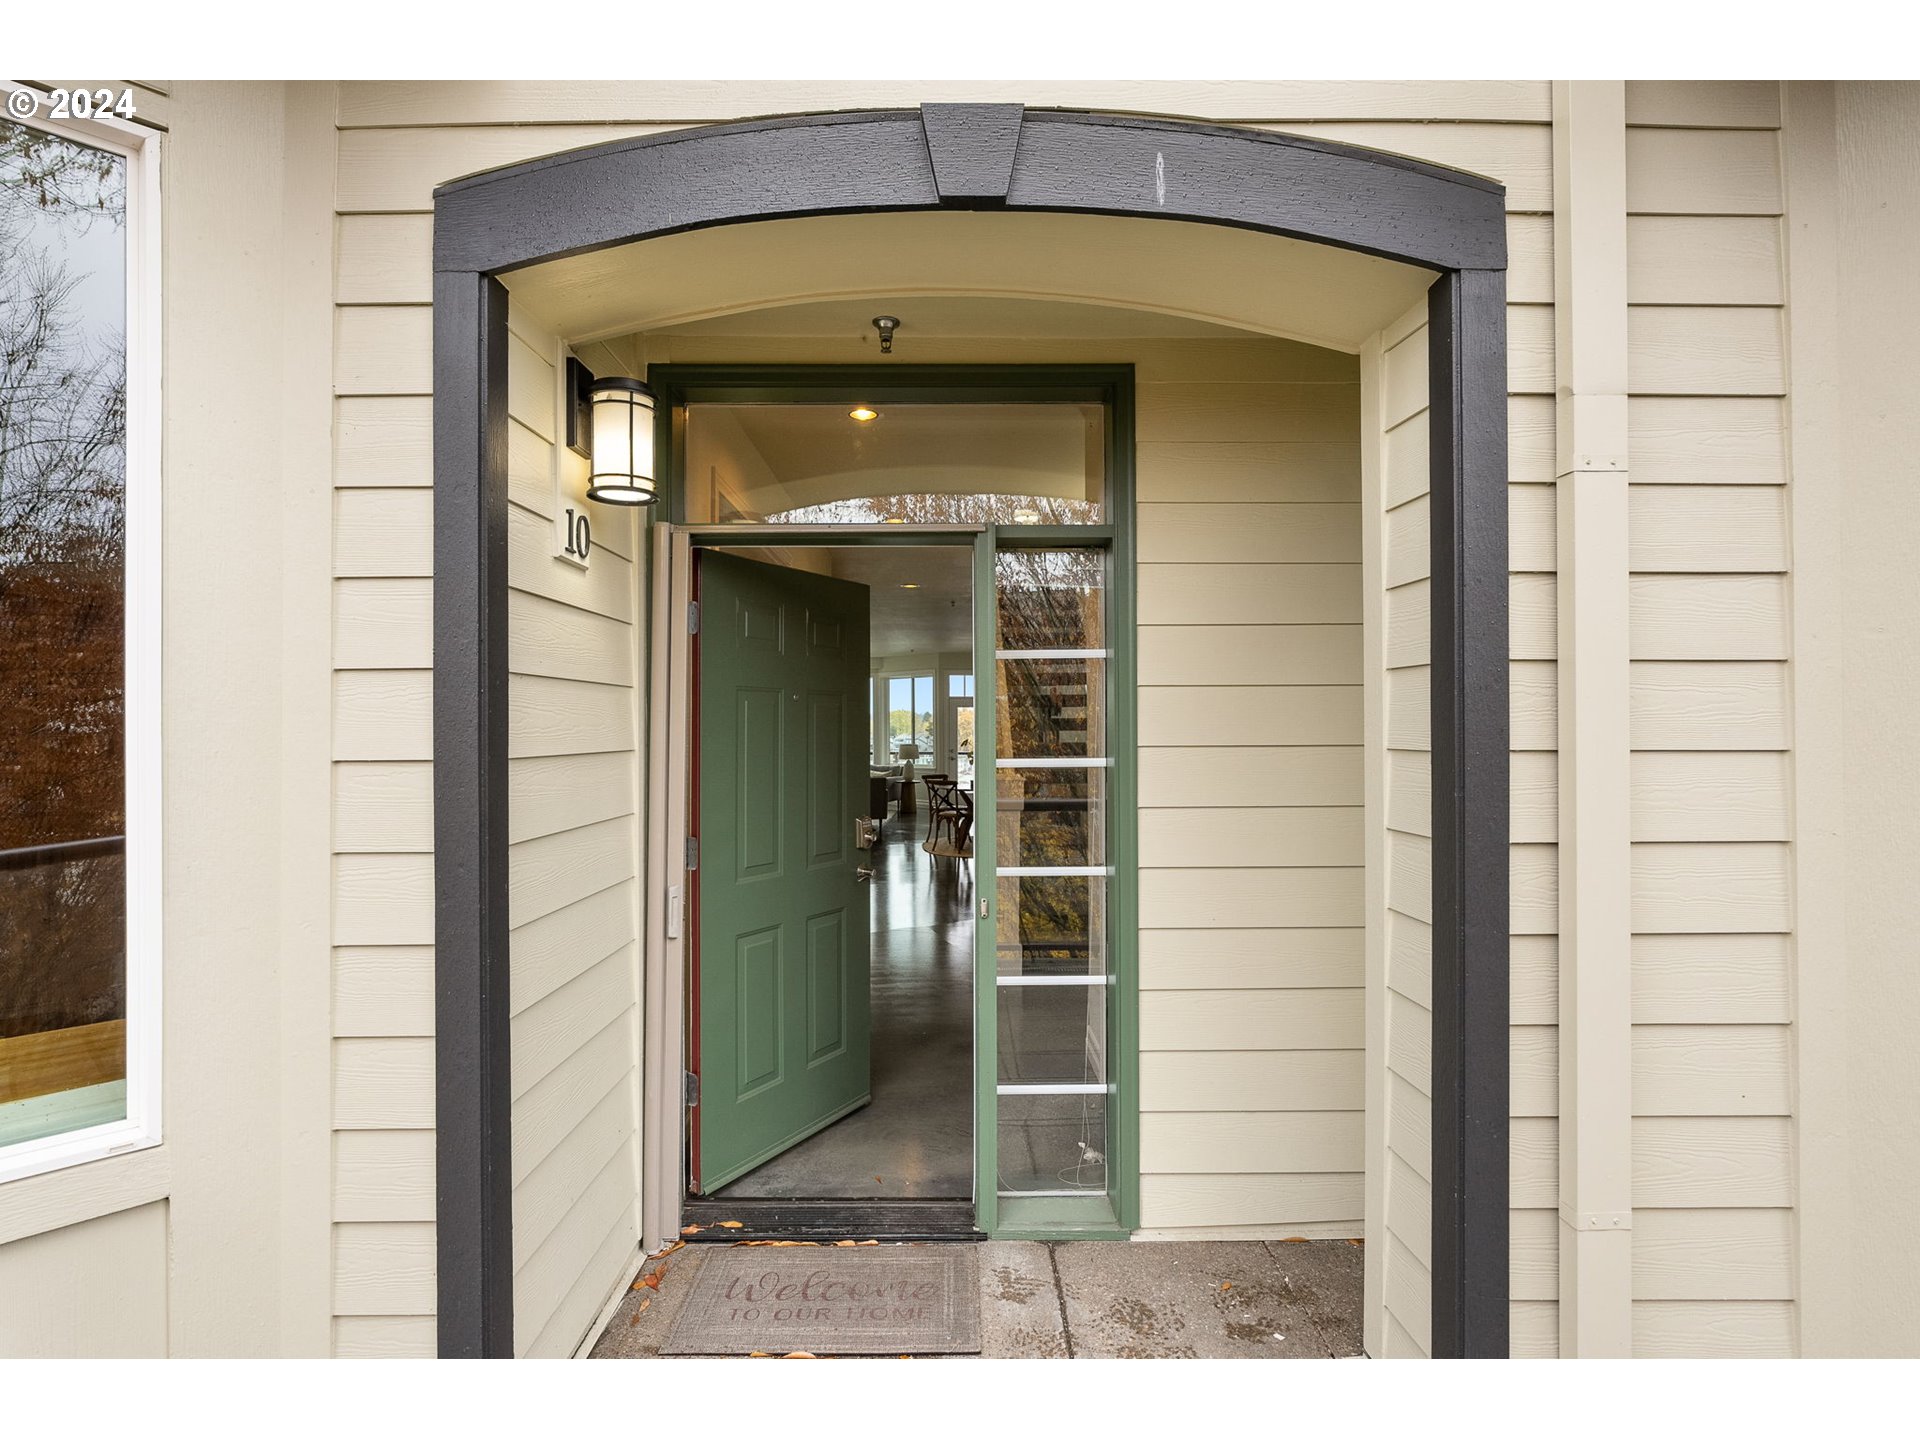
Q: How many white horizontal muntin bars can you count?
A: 5